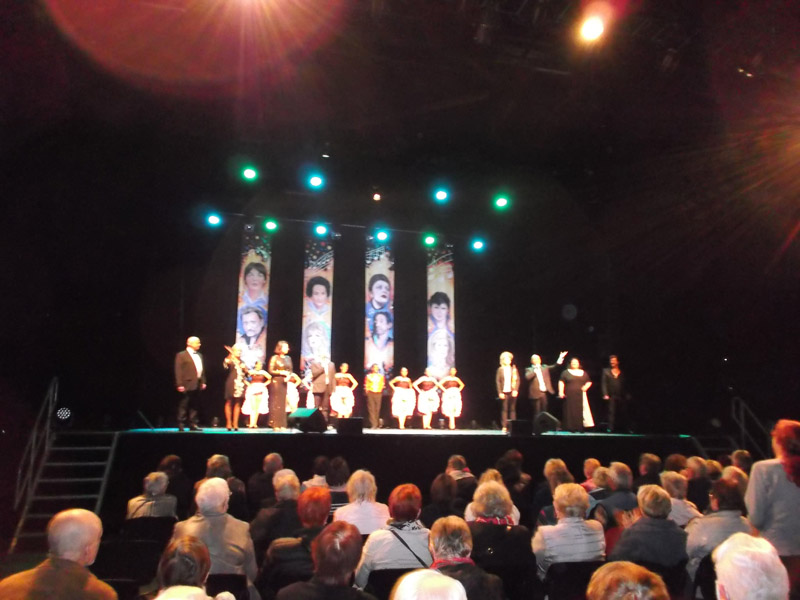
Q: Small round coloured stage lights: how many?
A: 10